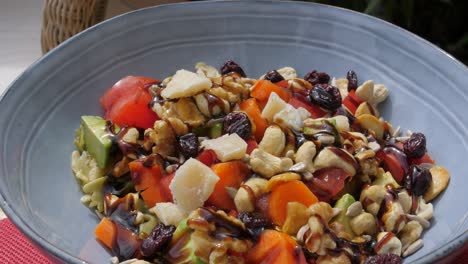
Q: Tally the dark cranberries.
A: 12